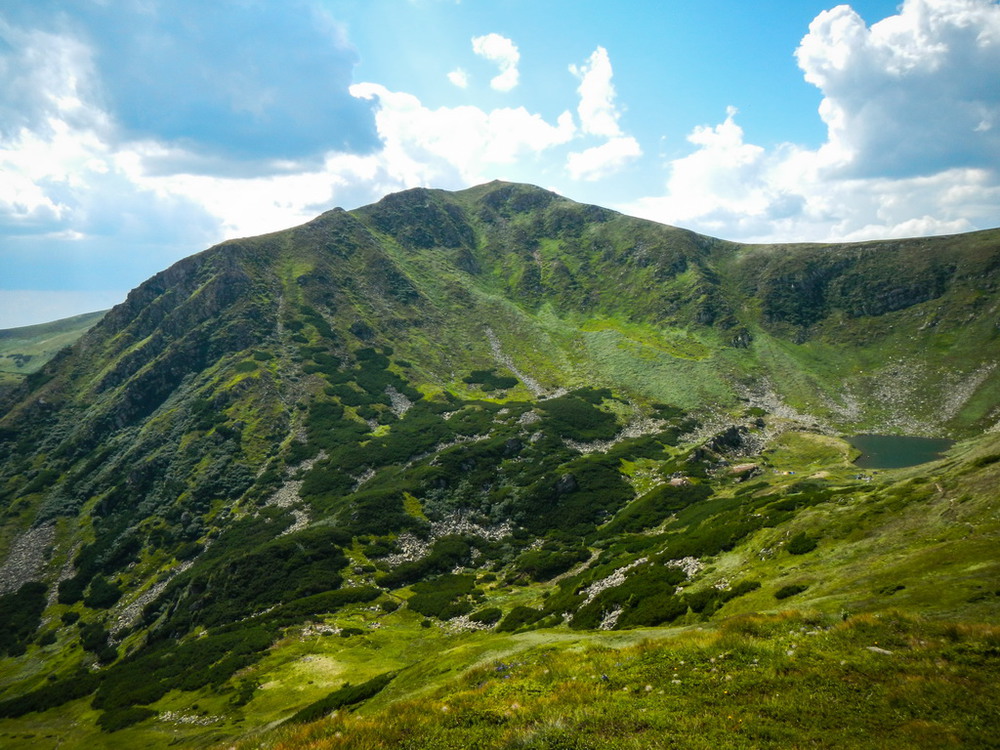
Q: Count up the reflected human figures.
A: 0